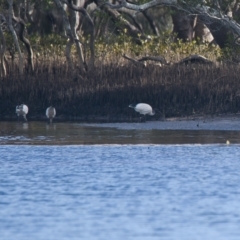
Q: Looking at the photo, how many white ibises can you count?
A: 3